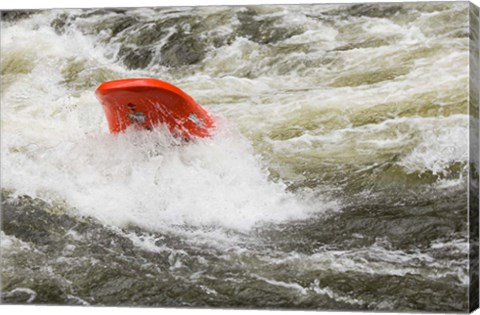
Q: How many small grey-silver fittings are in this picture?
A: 2